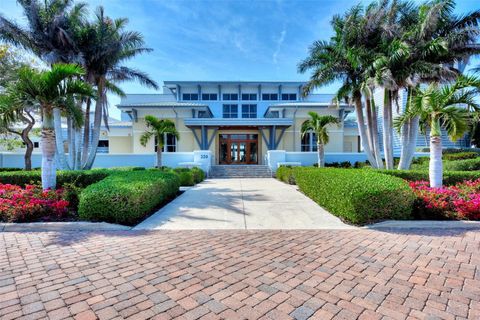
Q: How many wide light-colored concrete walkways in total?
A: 1